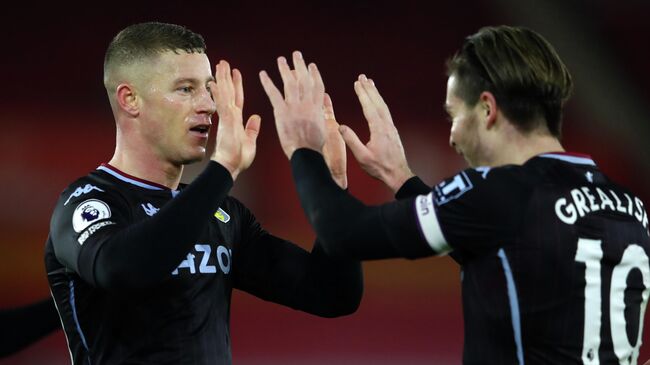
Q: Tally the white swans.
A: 0